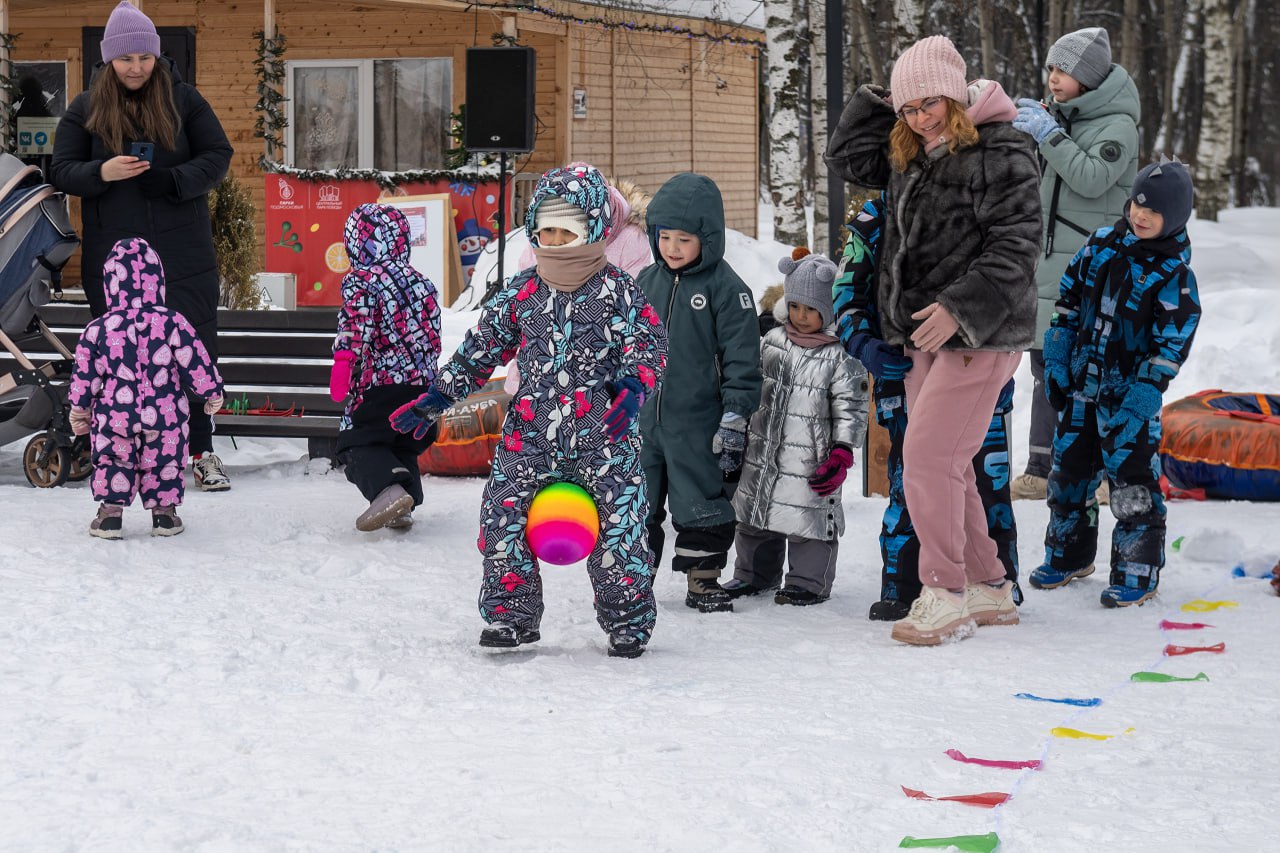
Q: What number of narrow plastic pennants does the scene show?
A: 11